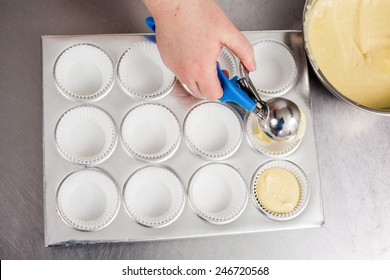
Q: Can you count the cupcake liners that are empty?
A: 10